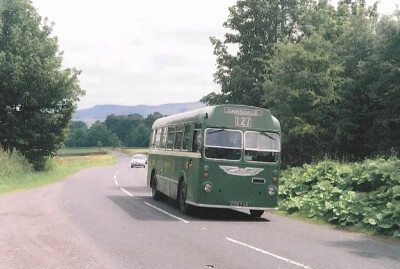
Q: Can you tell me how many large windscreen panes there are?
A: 2